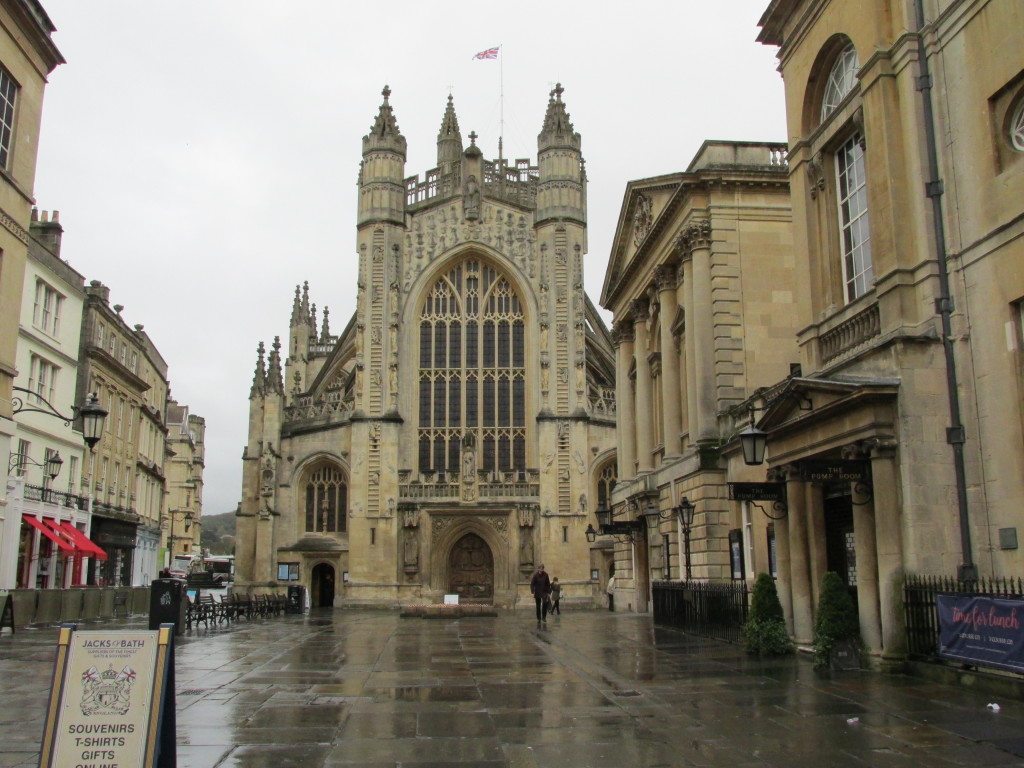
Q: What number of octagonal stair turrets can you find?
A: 2